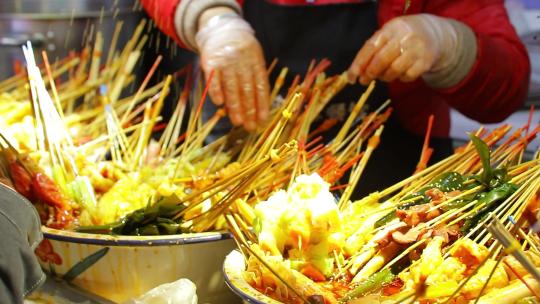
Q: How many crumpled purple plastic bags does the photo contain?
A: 0